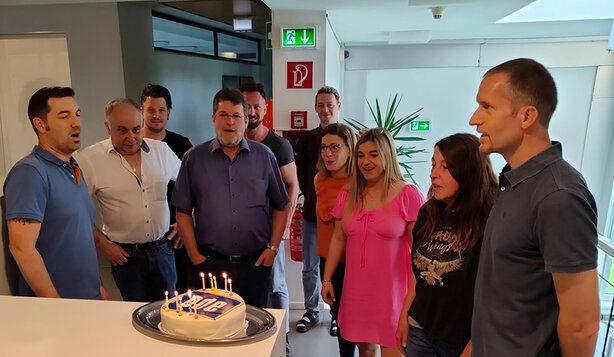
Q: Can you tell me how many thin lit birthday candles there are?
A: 10